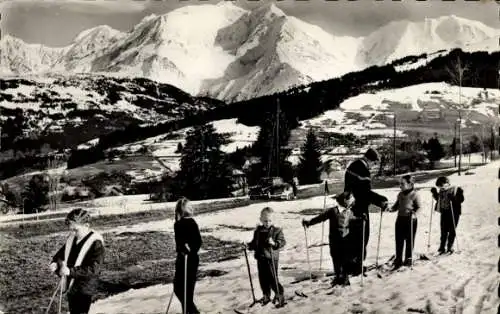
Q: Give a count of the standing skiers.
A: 7